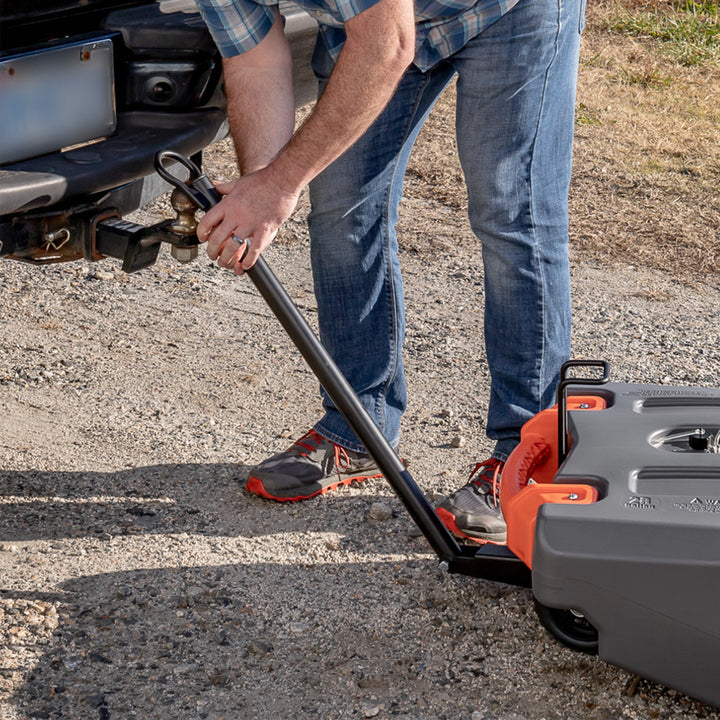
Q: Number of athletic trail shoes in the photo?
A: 2